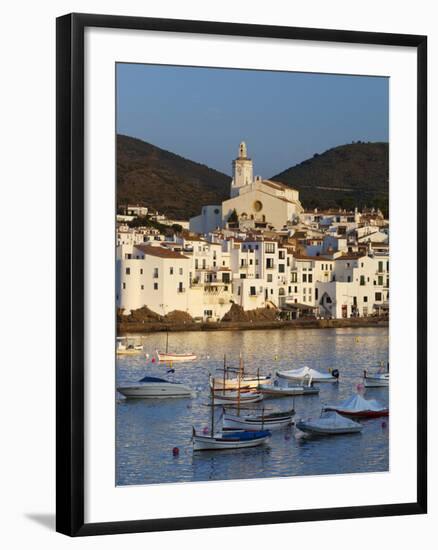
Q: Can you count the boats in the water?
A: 12